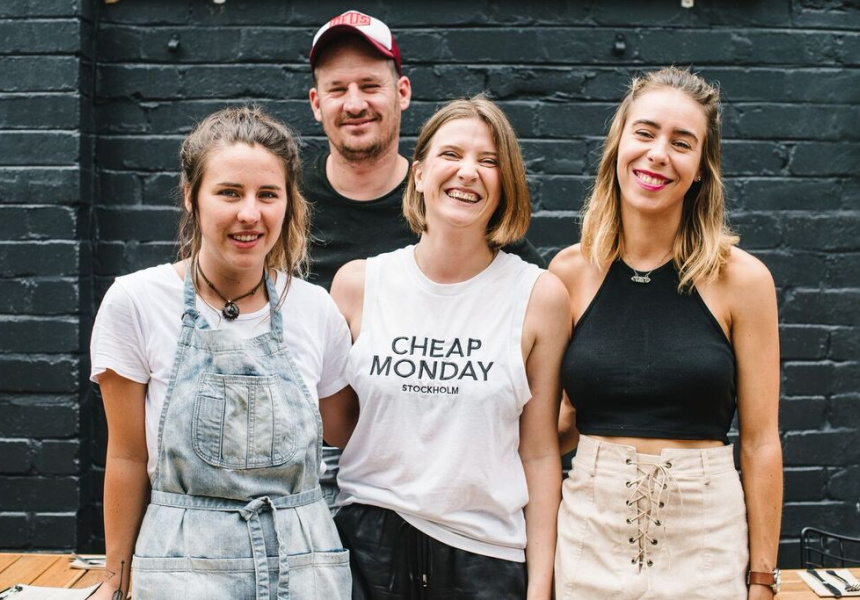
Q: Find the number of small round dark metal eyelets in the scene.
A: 12